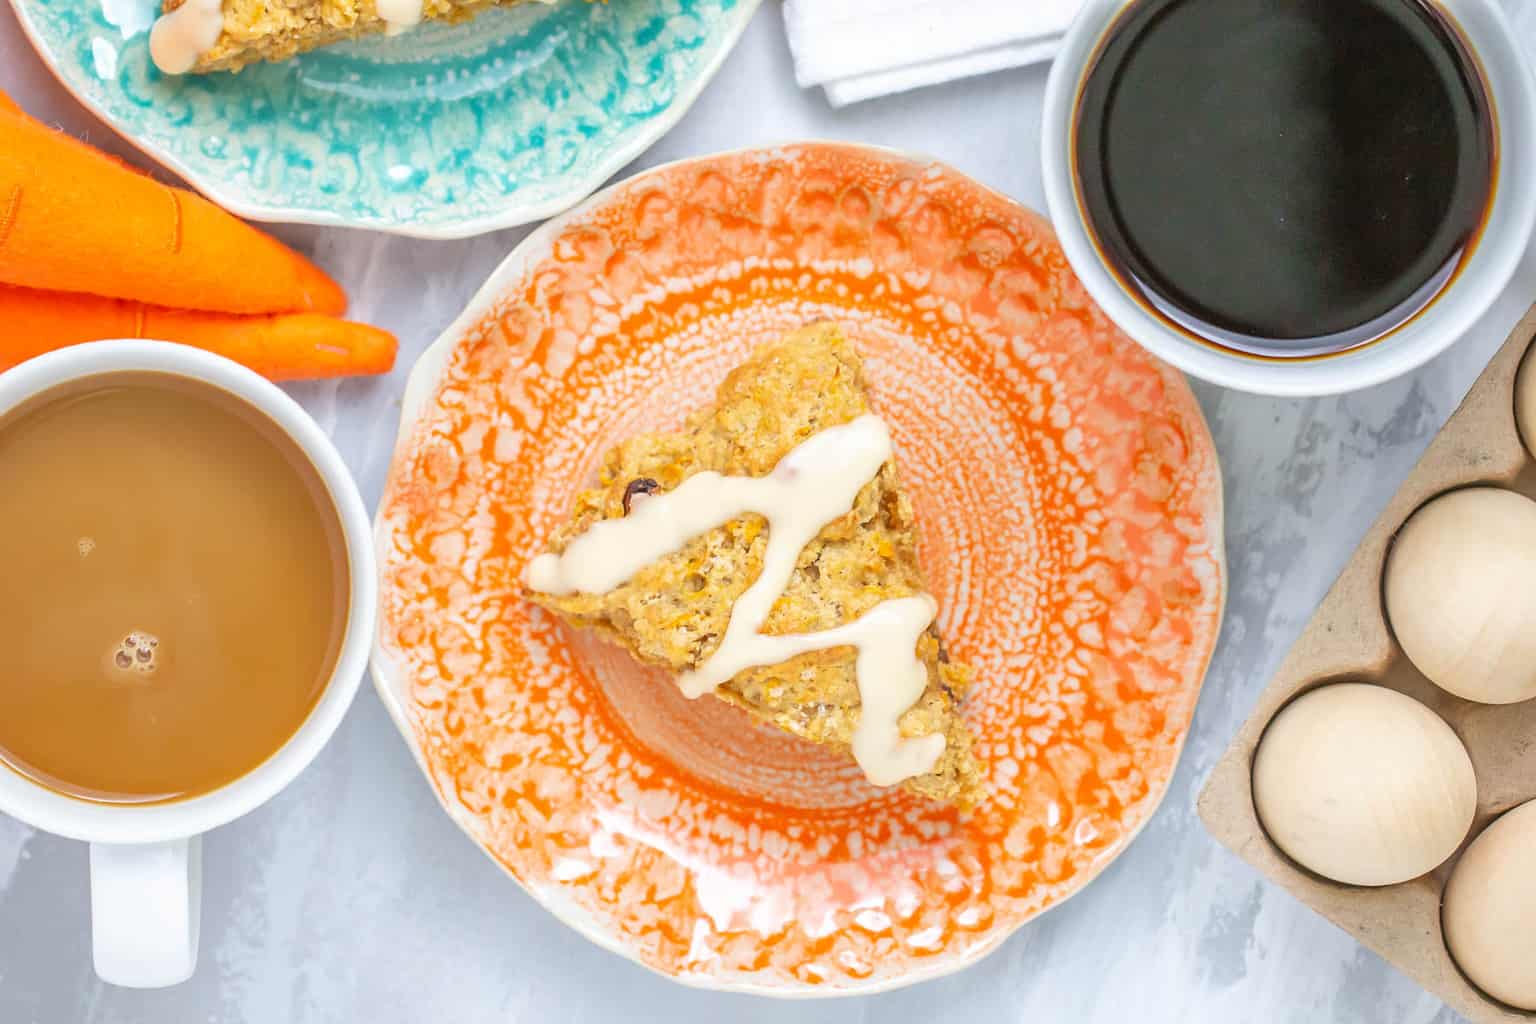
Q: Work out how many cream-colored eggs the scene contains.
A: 4